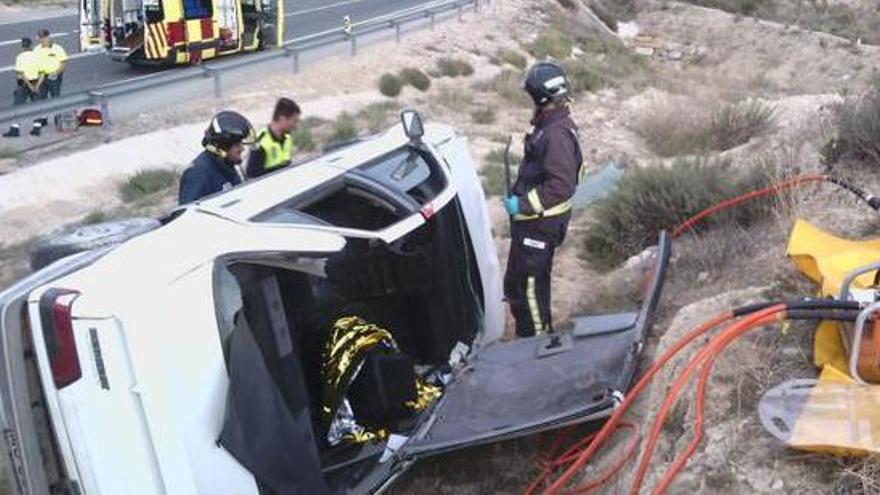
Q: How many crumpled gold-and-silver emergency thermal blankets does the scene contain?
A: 1